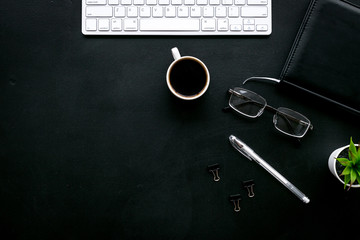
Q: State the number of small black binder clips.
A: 3